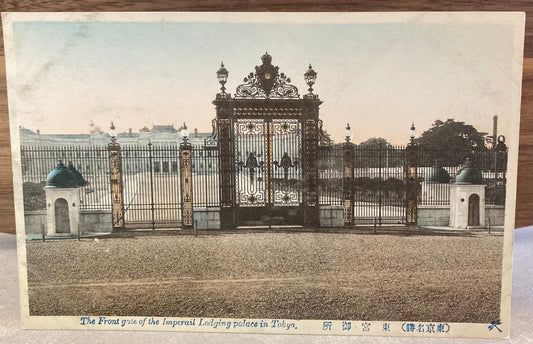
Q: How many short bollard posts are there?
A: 5